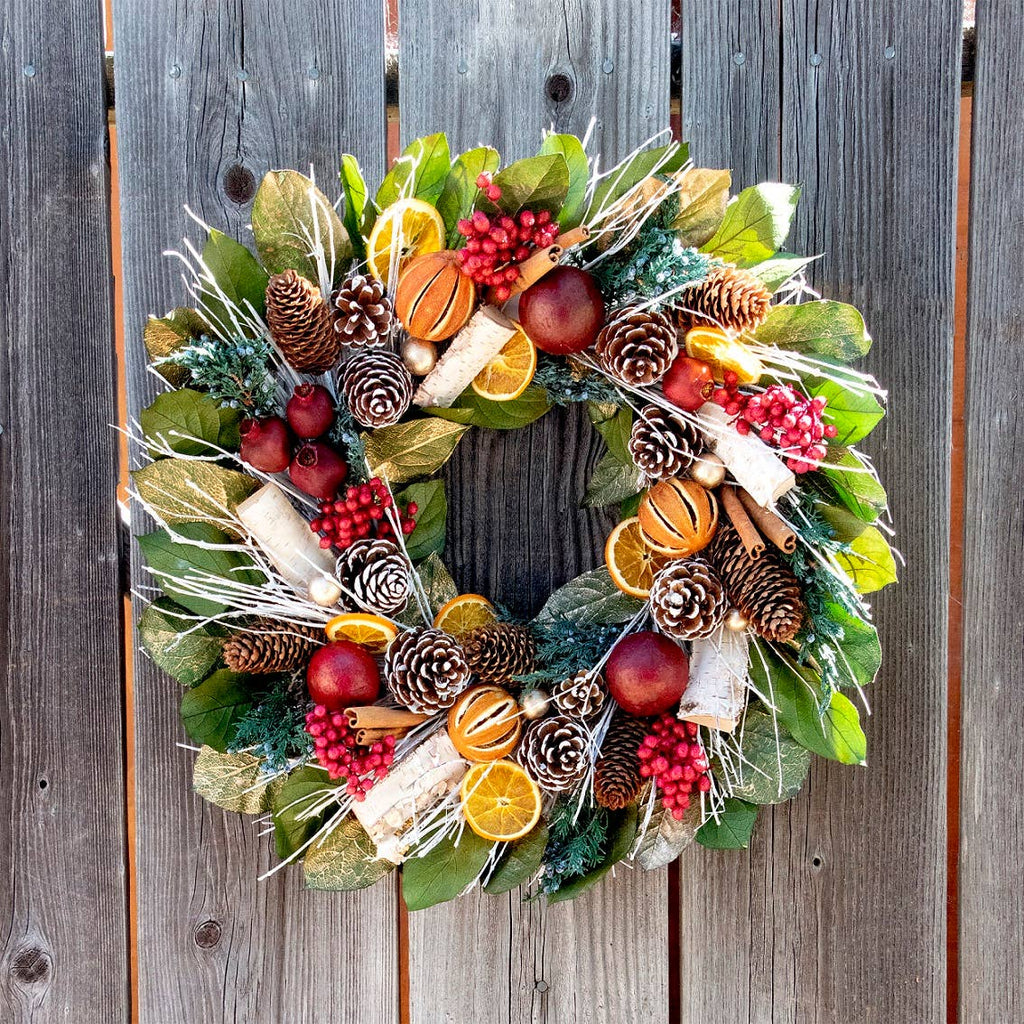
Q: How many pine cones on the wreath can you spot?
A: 15